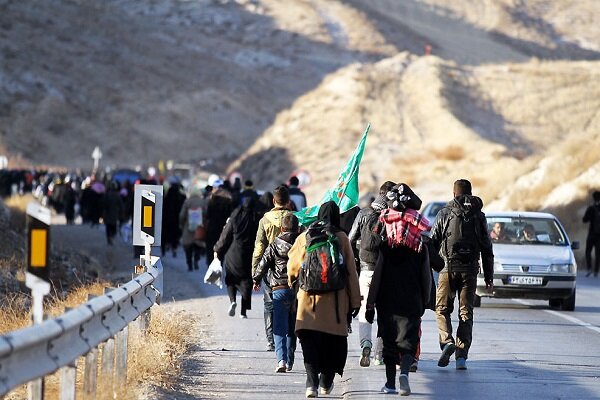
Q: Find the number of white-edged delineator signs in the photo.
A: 2